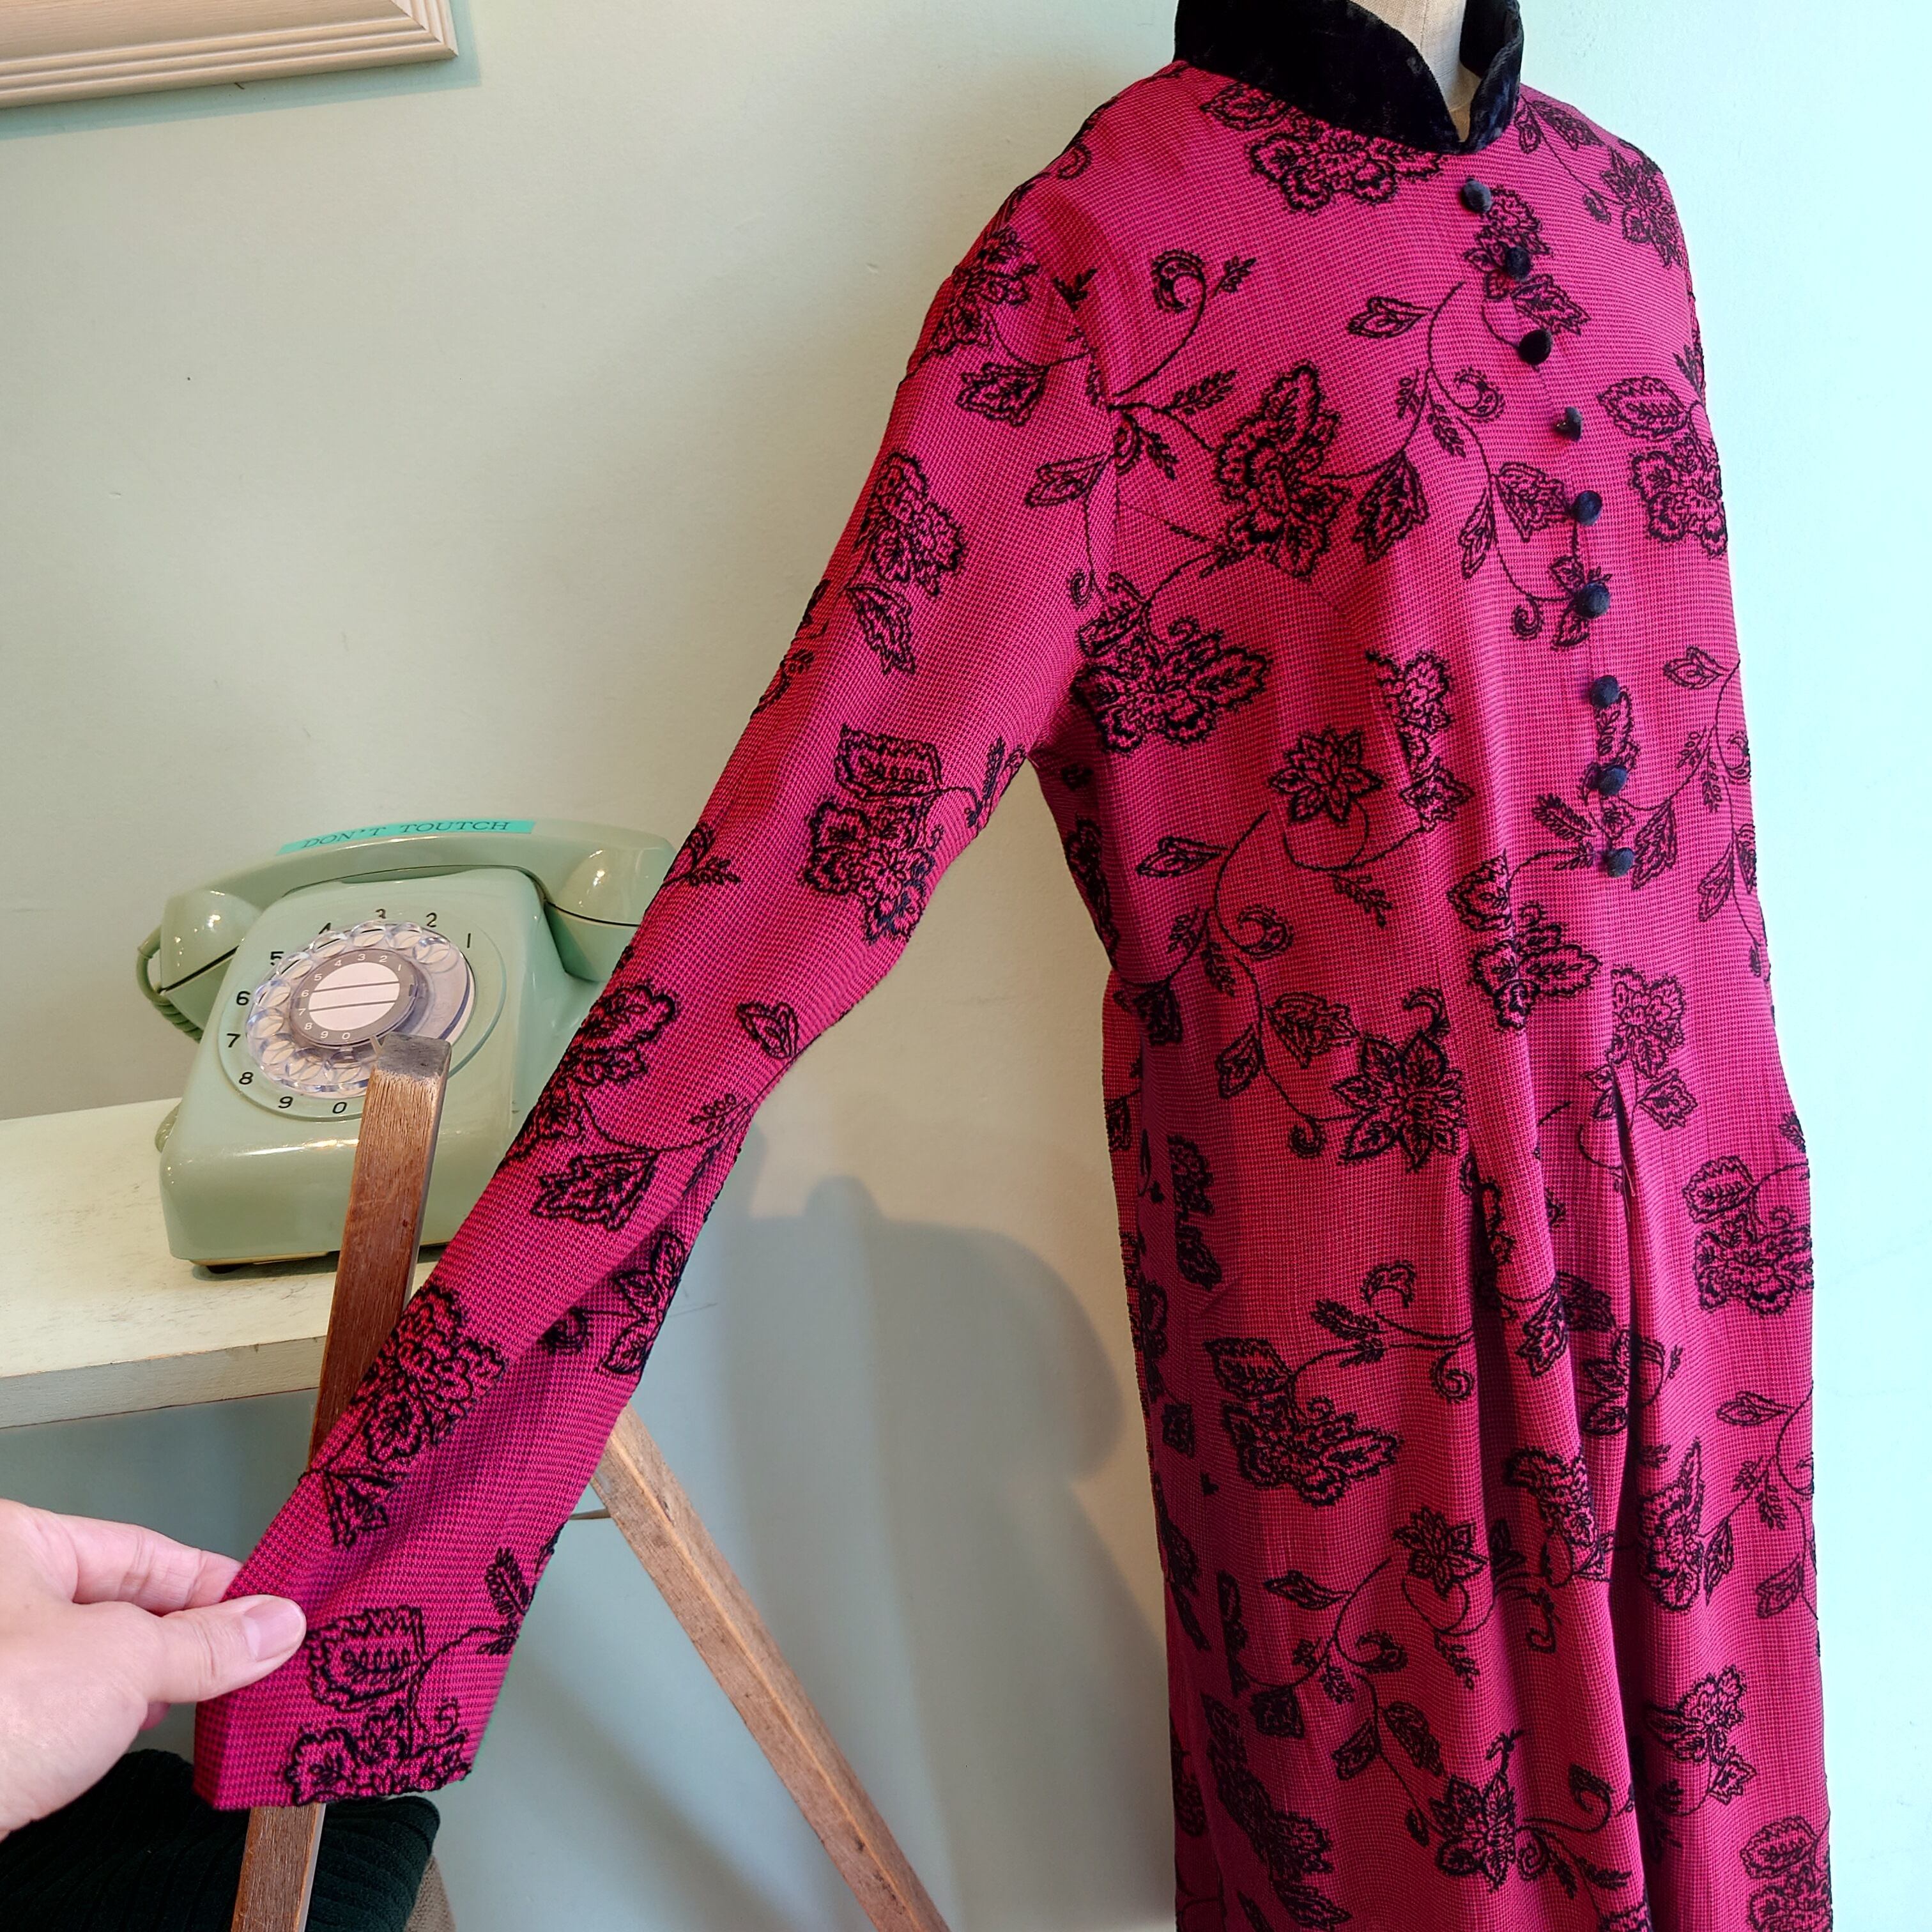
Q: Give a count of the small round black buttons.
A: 9